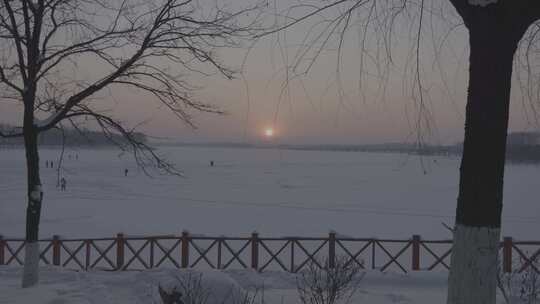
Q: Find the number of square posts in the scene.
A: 8